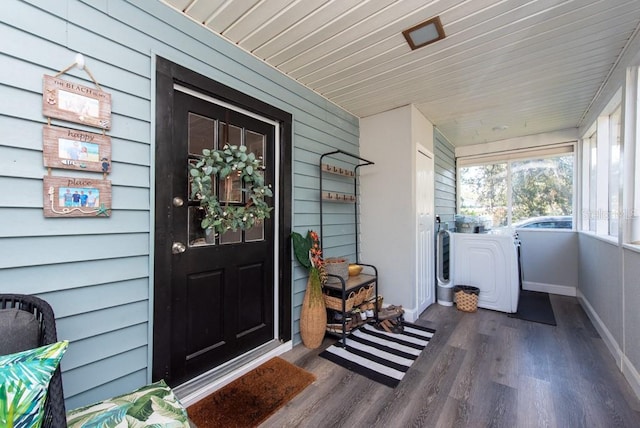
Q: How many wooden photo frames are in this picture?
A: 3